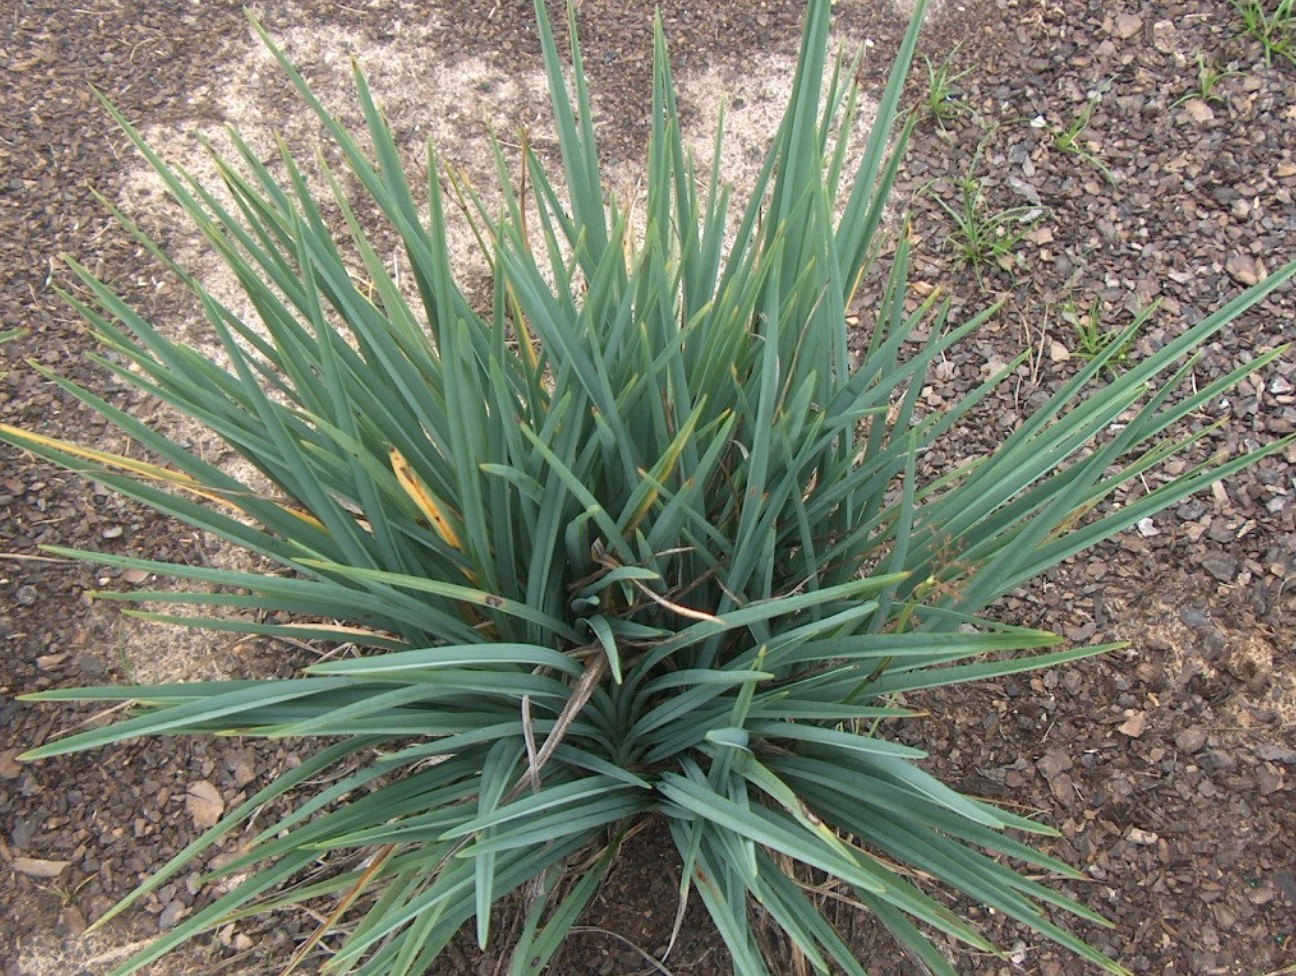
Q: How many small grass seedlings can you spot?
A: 6